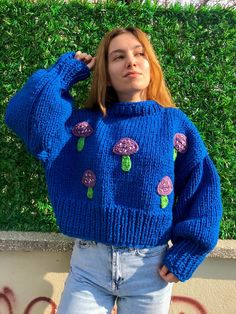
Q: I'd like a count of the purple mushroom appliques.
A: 5